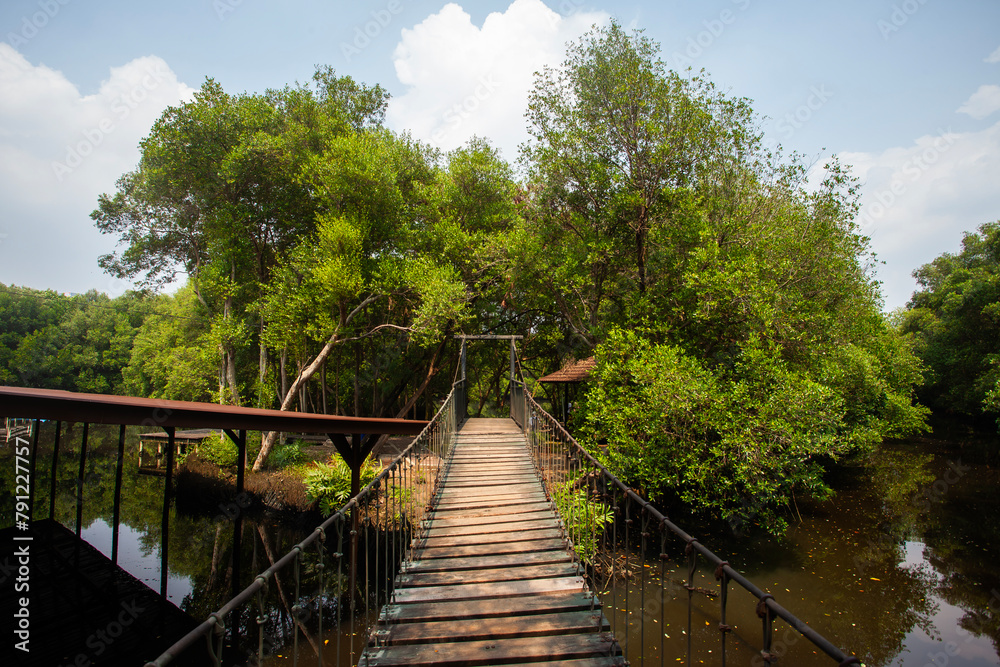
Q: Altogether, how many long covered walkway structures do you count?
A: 1